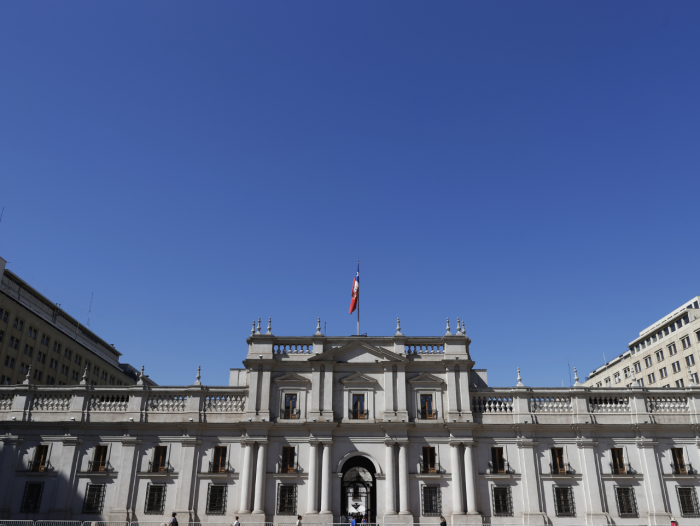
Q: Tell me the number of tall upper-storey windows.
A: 13